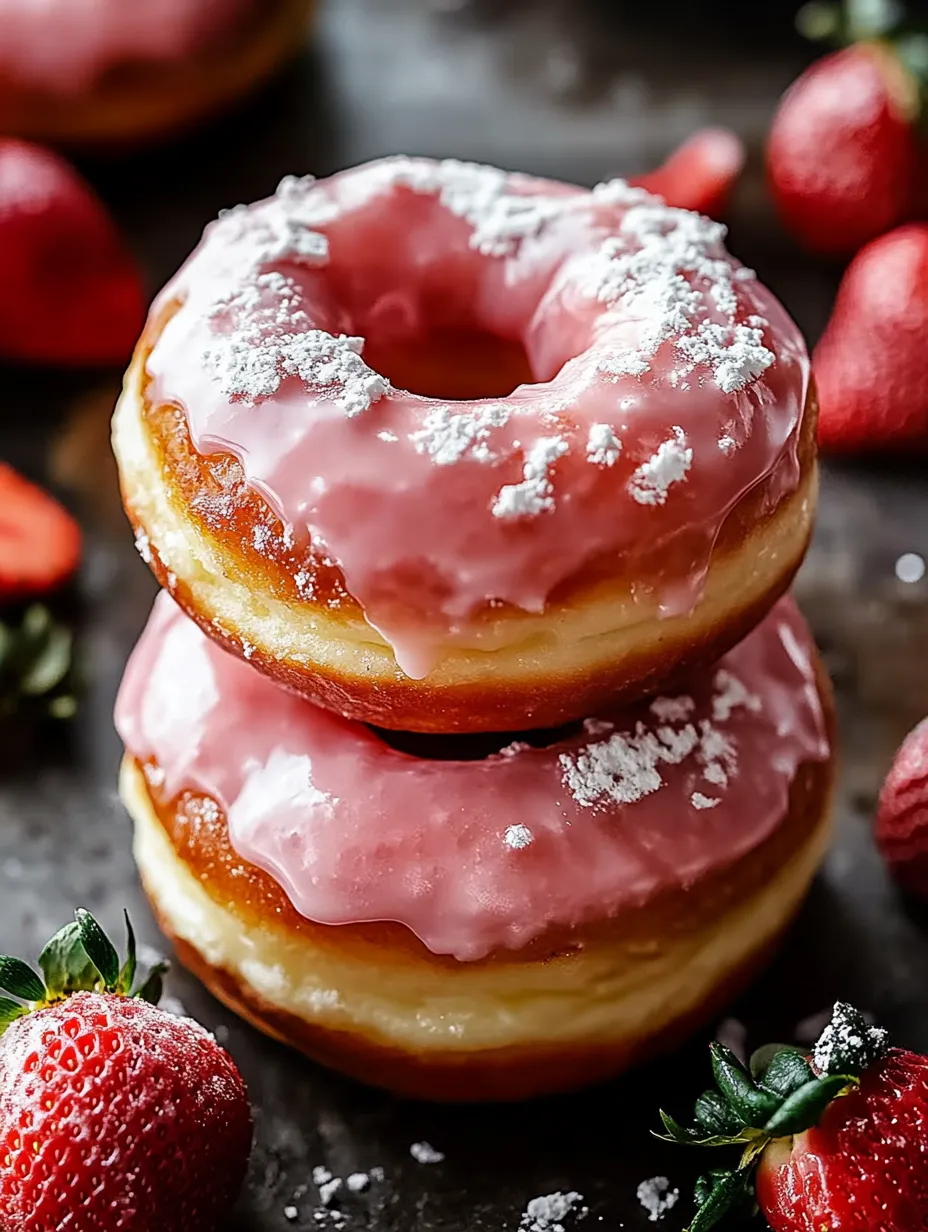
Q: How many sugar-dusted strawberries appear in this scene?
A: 2